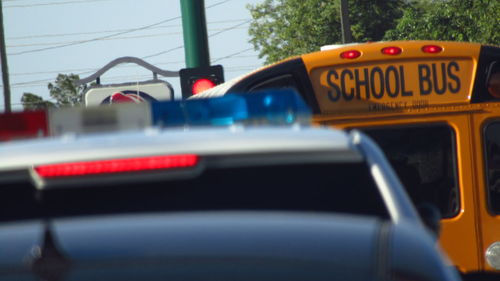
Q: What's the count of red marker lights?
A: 3